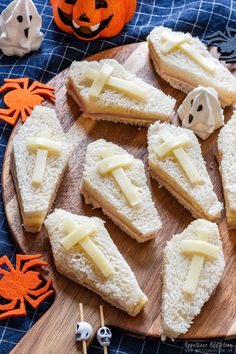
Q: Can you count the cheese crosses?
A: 7